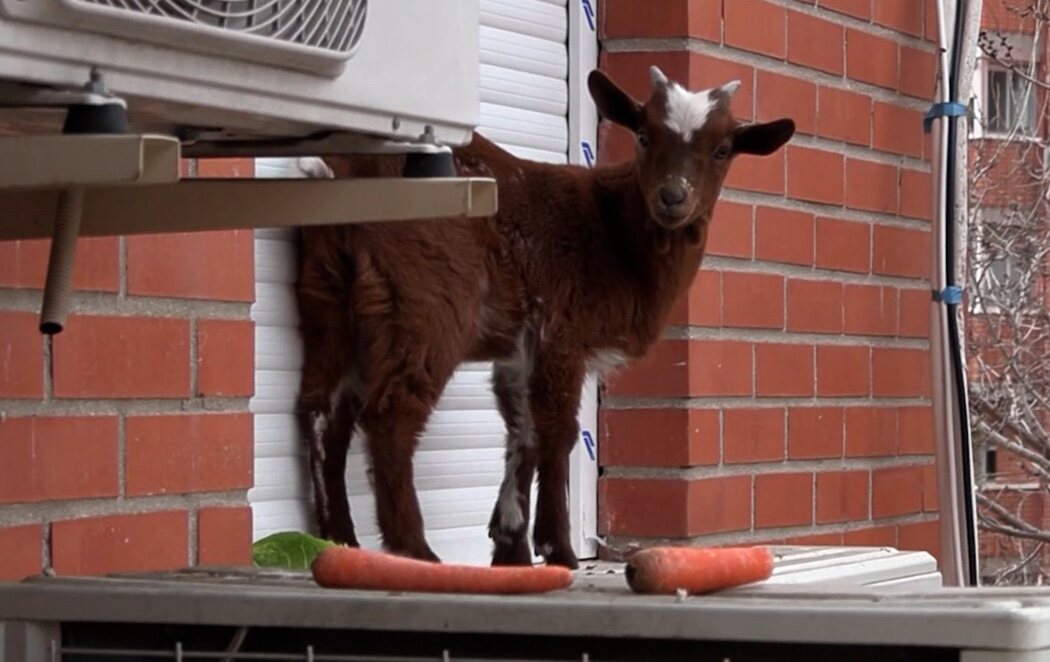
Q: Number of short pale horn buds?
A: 2